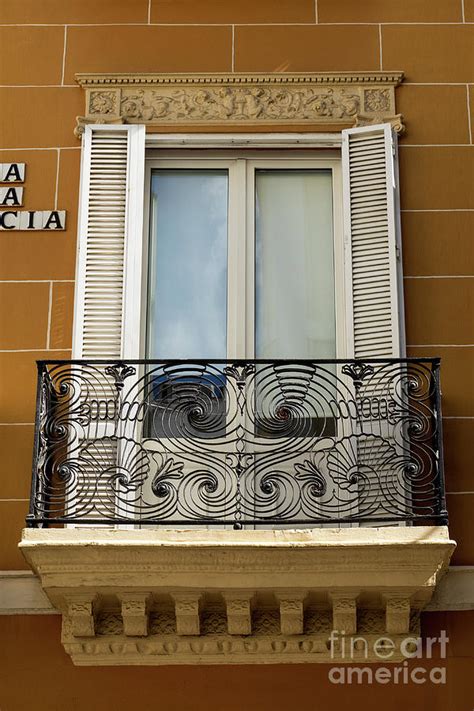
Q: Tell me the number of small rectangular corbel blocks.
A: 7